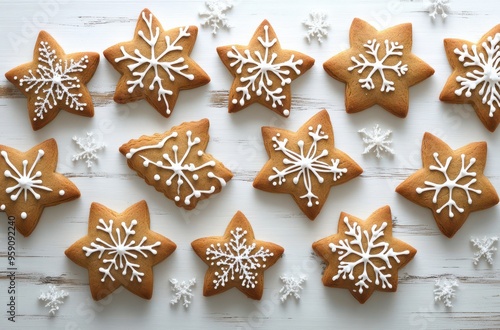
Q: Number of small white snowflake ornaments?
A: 10